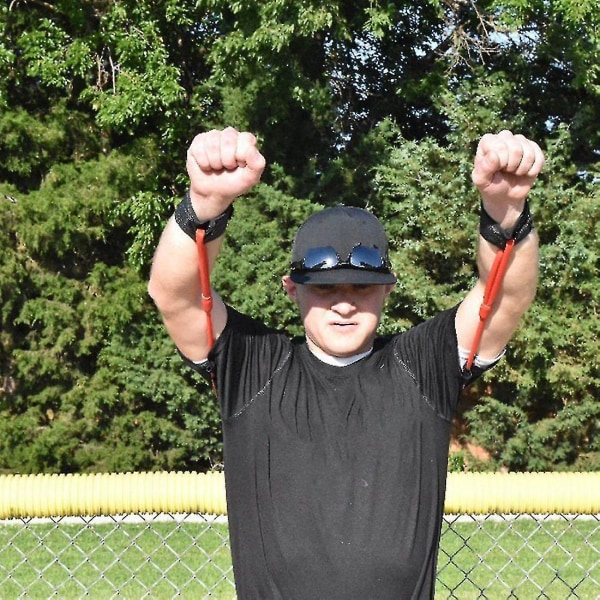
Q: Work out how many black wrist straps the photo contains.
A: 2